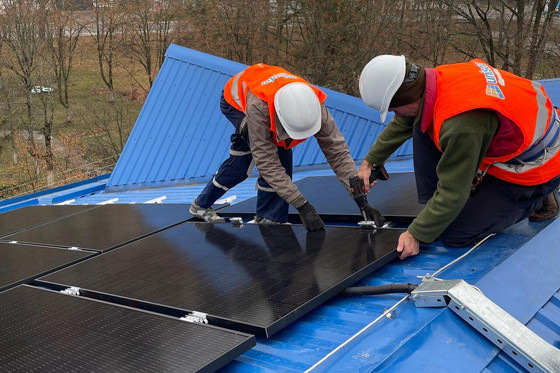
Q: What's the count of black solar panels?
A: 6